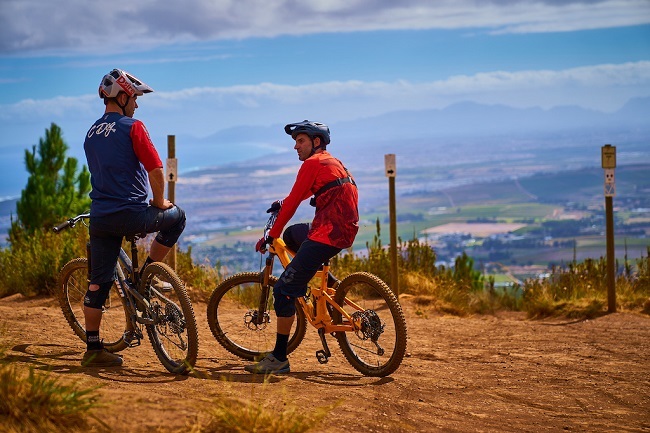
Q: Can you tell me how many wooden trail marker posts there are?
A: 3